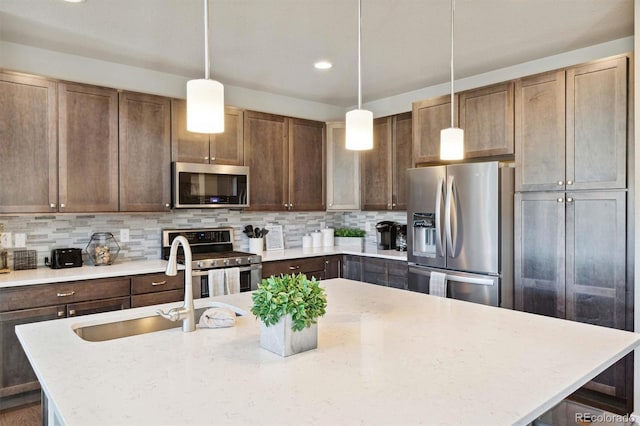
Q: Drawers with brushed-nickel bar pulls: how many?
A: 3